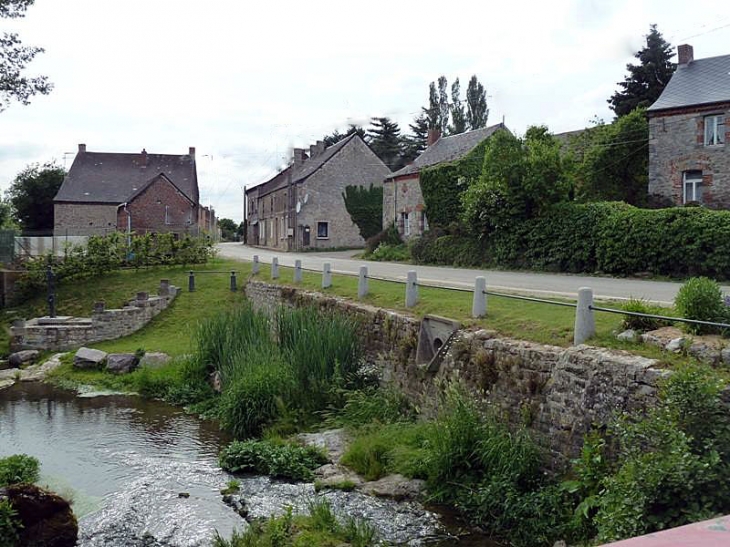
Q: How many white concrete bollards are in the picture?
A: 8